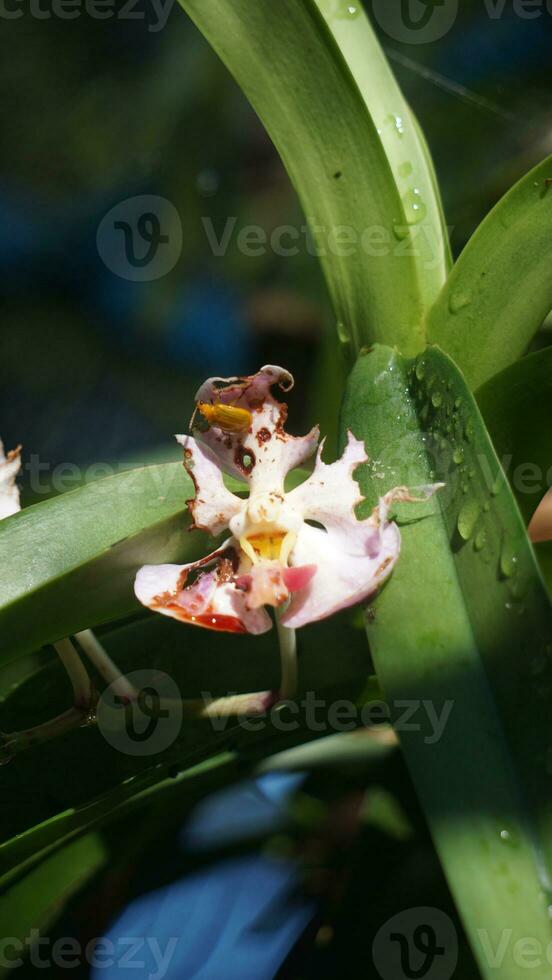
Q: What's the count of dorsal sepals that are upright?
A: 1